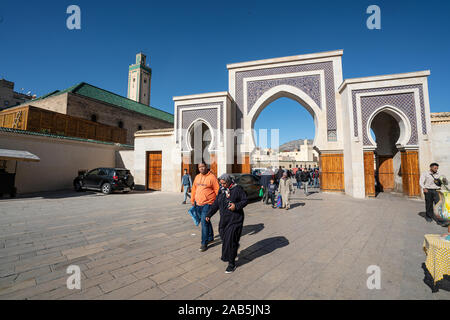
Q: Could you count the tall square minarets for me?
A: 1